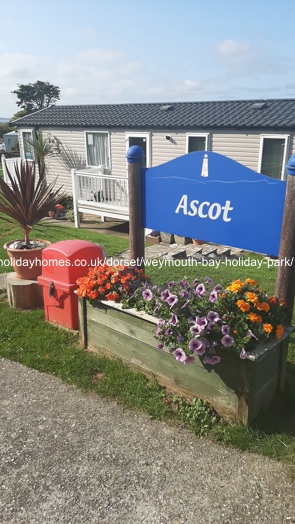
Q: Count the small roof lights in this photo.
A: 2